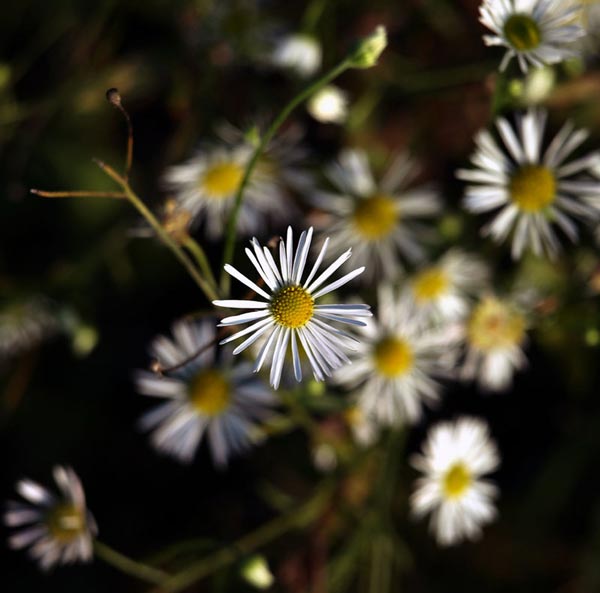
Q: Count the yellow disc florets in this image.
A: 11